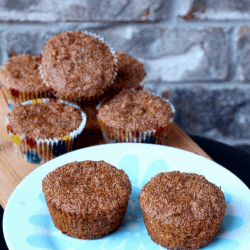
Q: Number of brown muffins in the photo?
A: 7